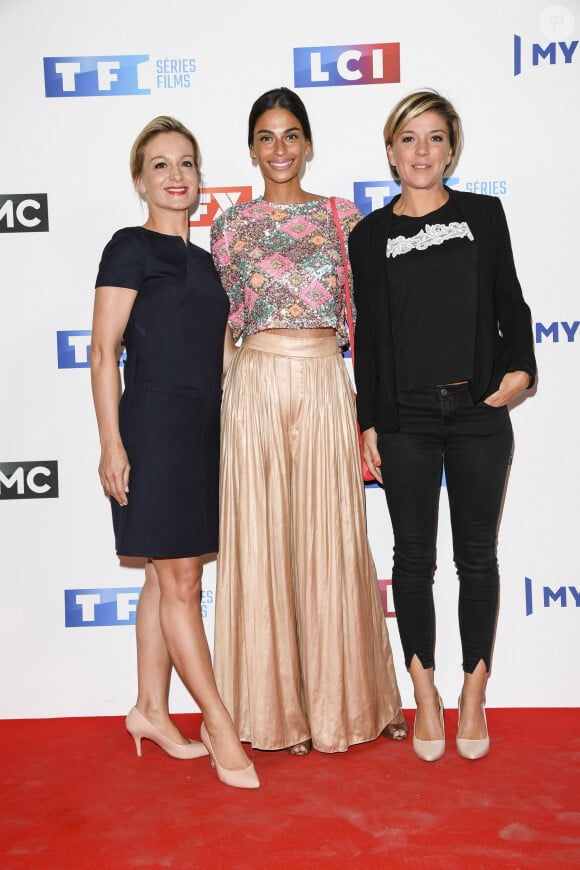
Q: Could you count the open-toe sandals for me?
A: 2